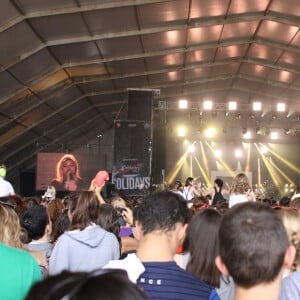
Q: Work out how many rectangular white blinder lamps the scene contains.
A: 5